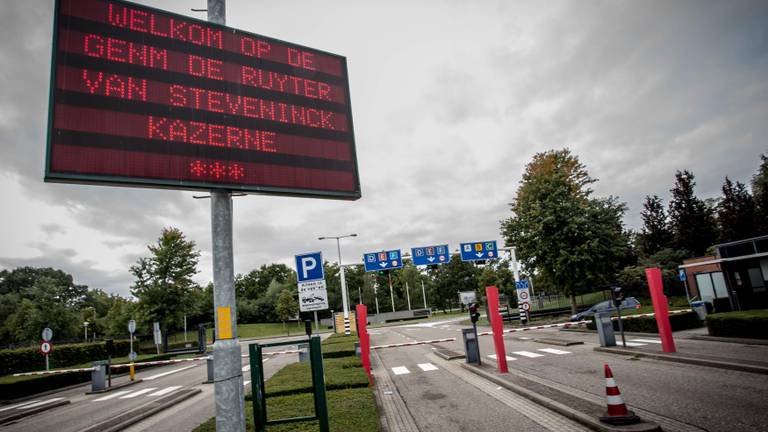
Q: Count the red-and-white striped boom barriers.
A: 6